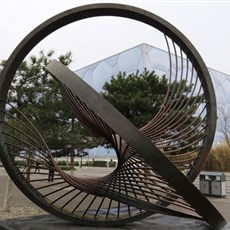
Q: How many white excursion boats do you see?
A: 0